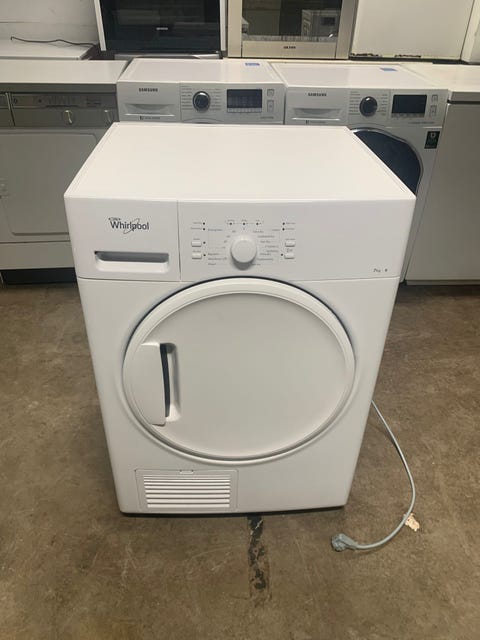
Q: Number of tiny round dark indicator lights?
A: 10